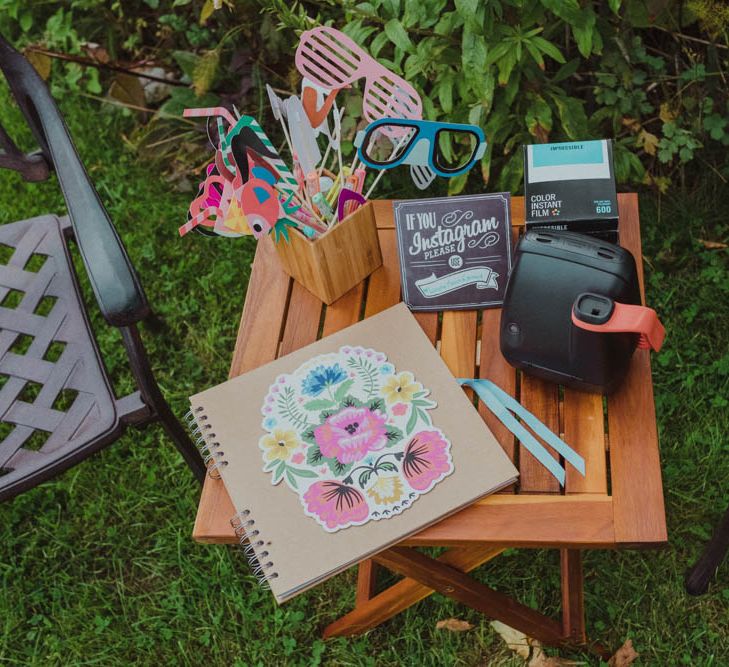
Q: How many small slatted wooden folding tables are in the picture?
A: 1